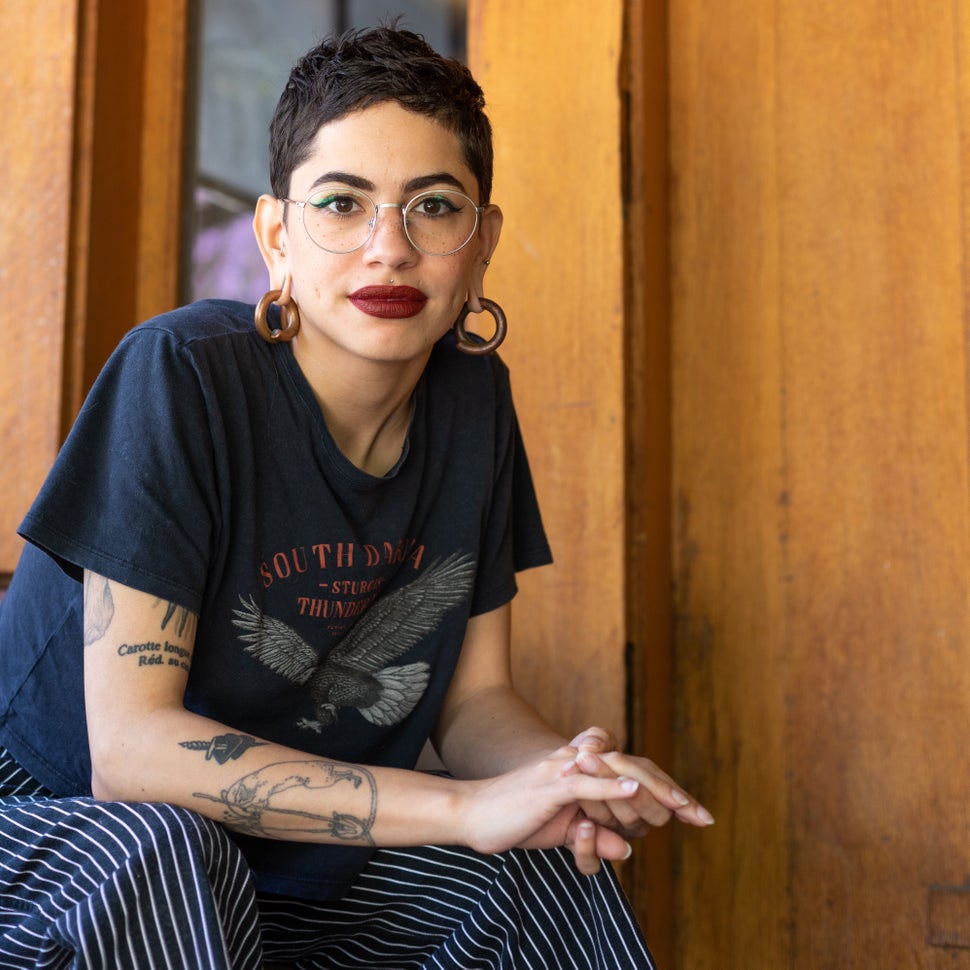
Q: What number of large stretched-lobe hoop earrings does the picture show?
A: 2